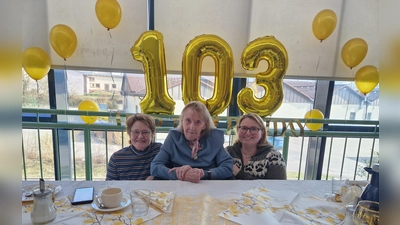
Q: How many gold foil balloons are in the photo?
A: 3